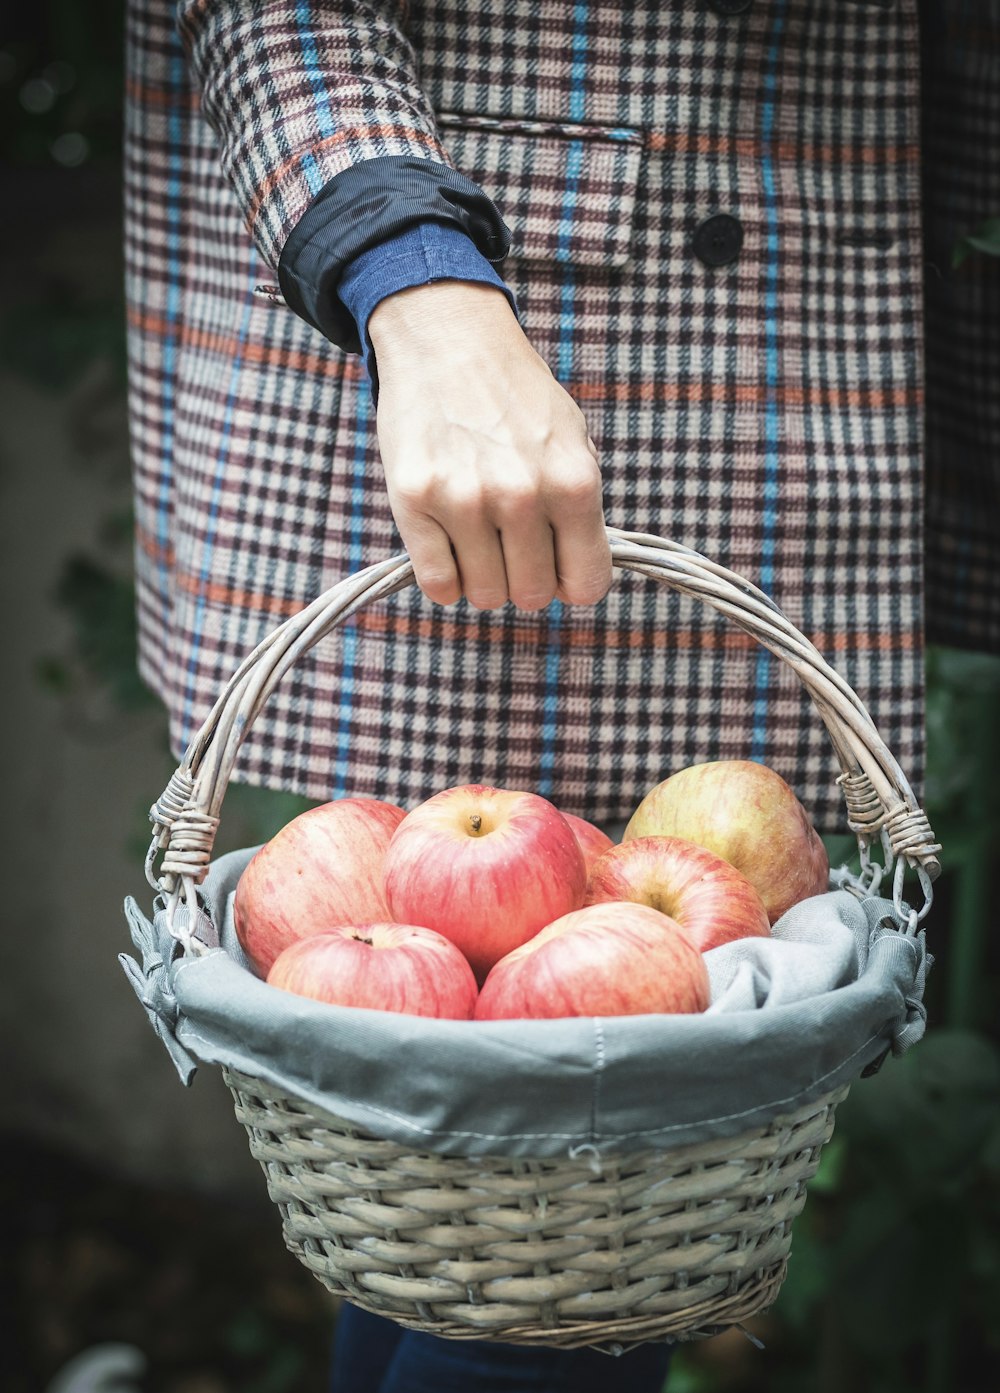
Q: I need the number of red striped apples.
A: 6